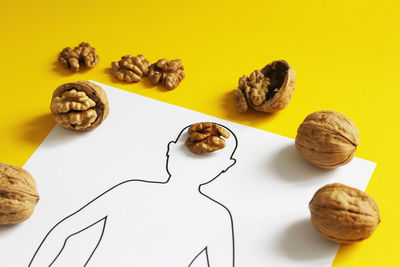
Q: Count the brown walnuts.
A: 9